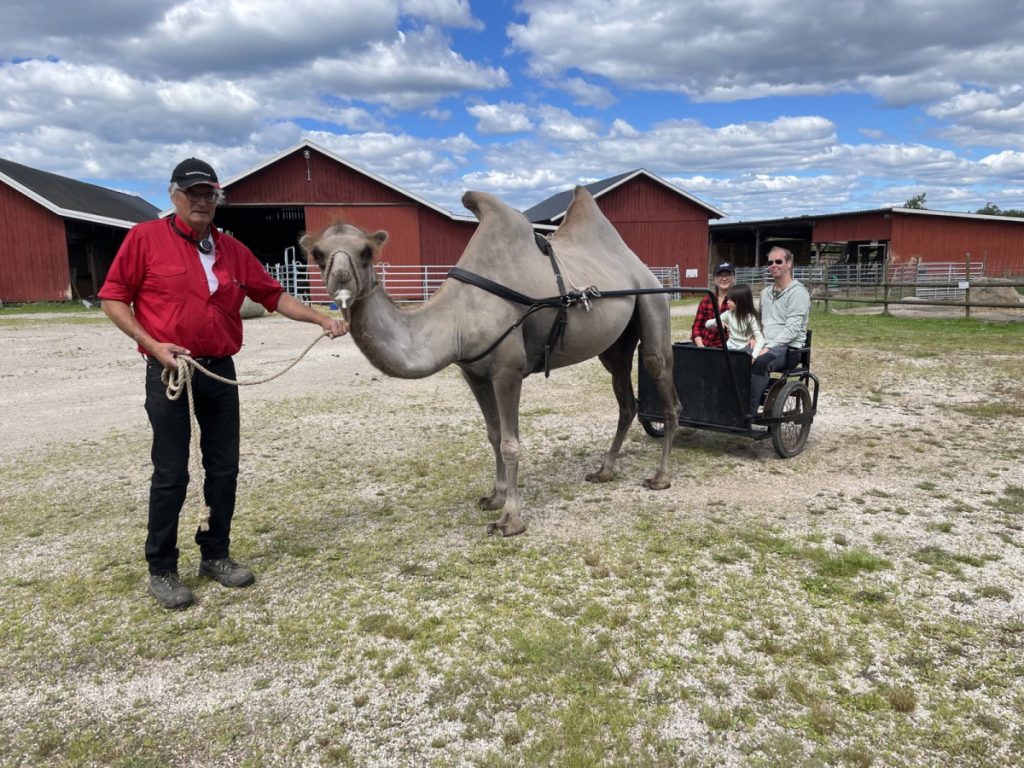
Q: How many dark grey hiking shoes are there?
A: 2